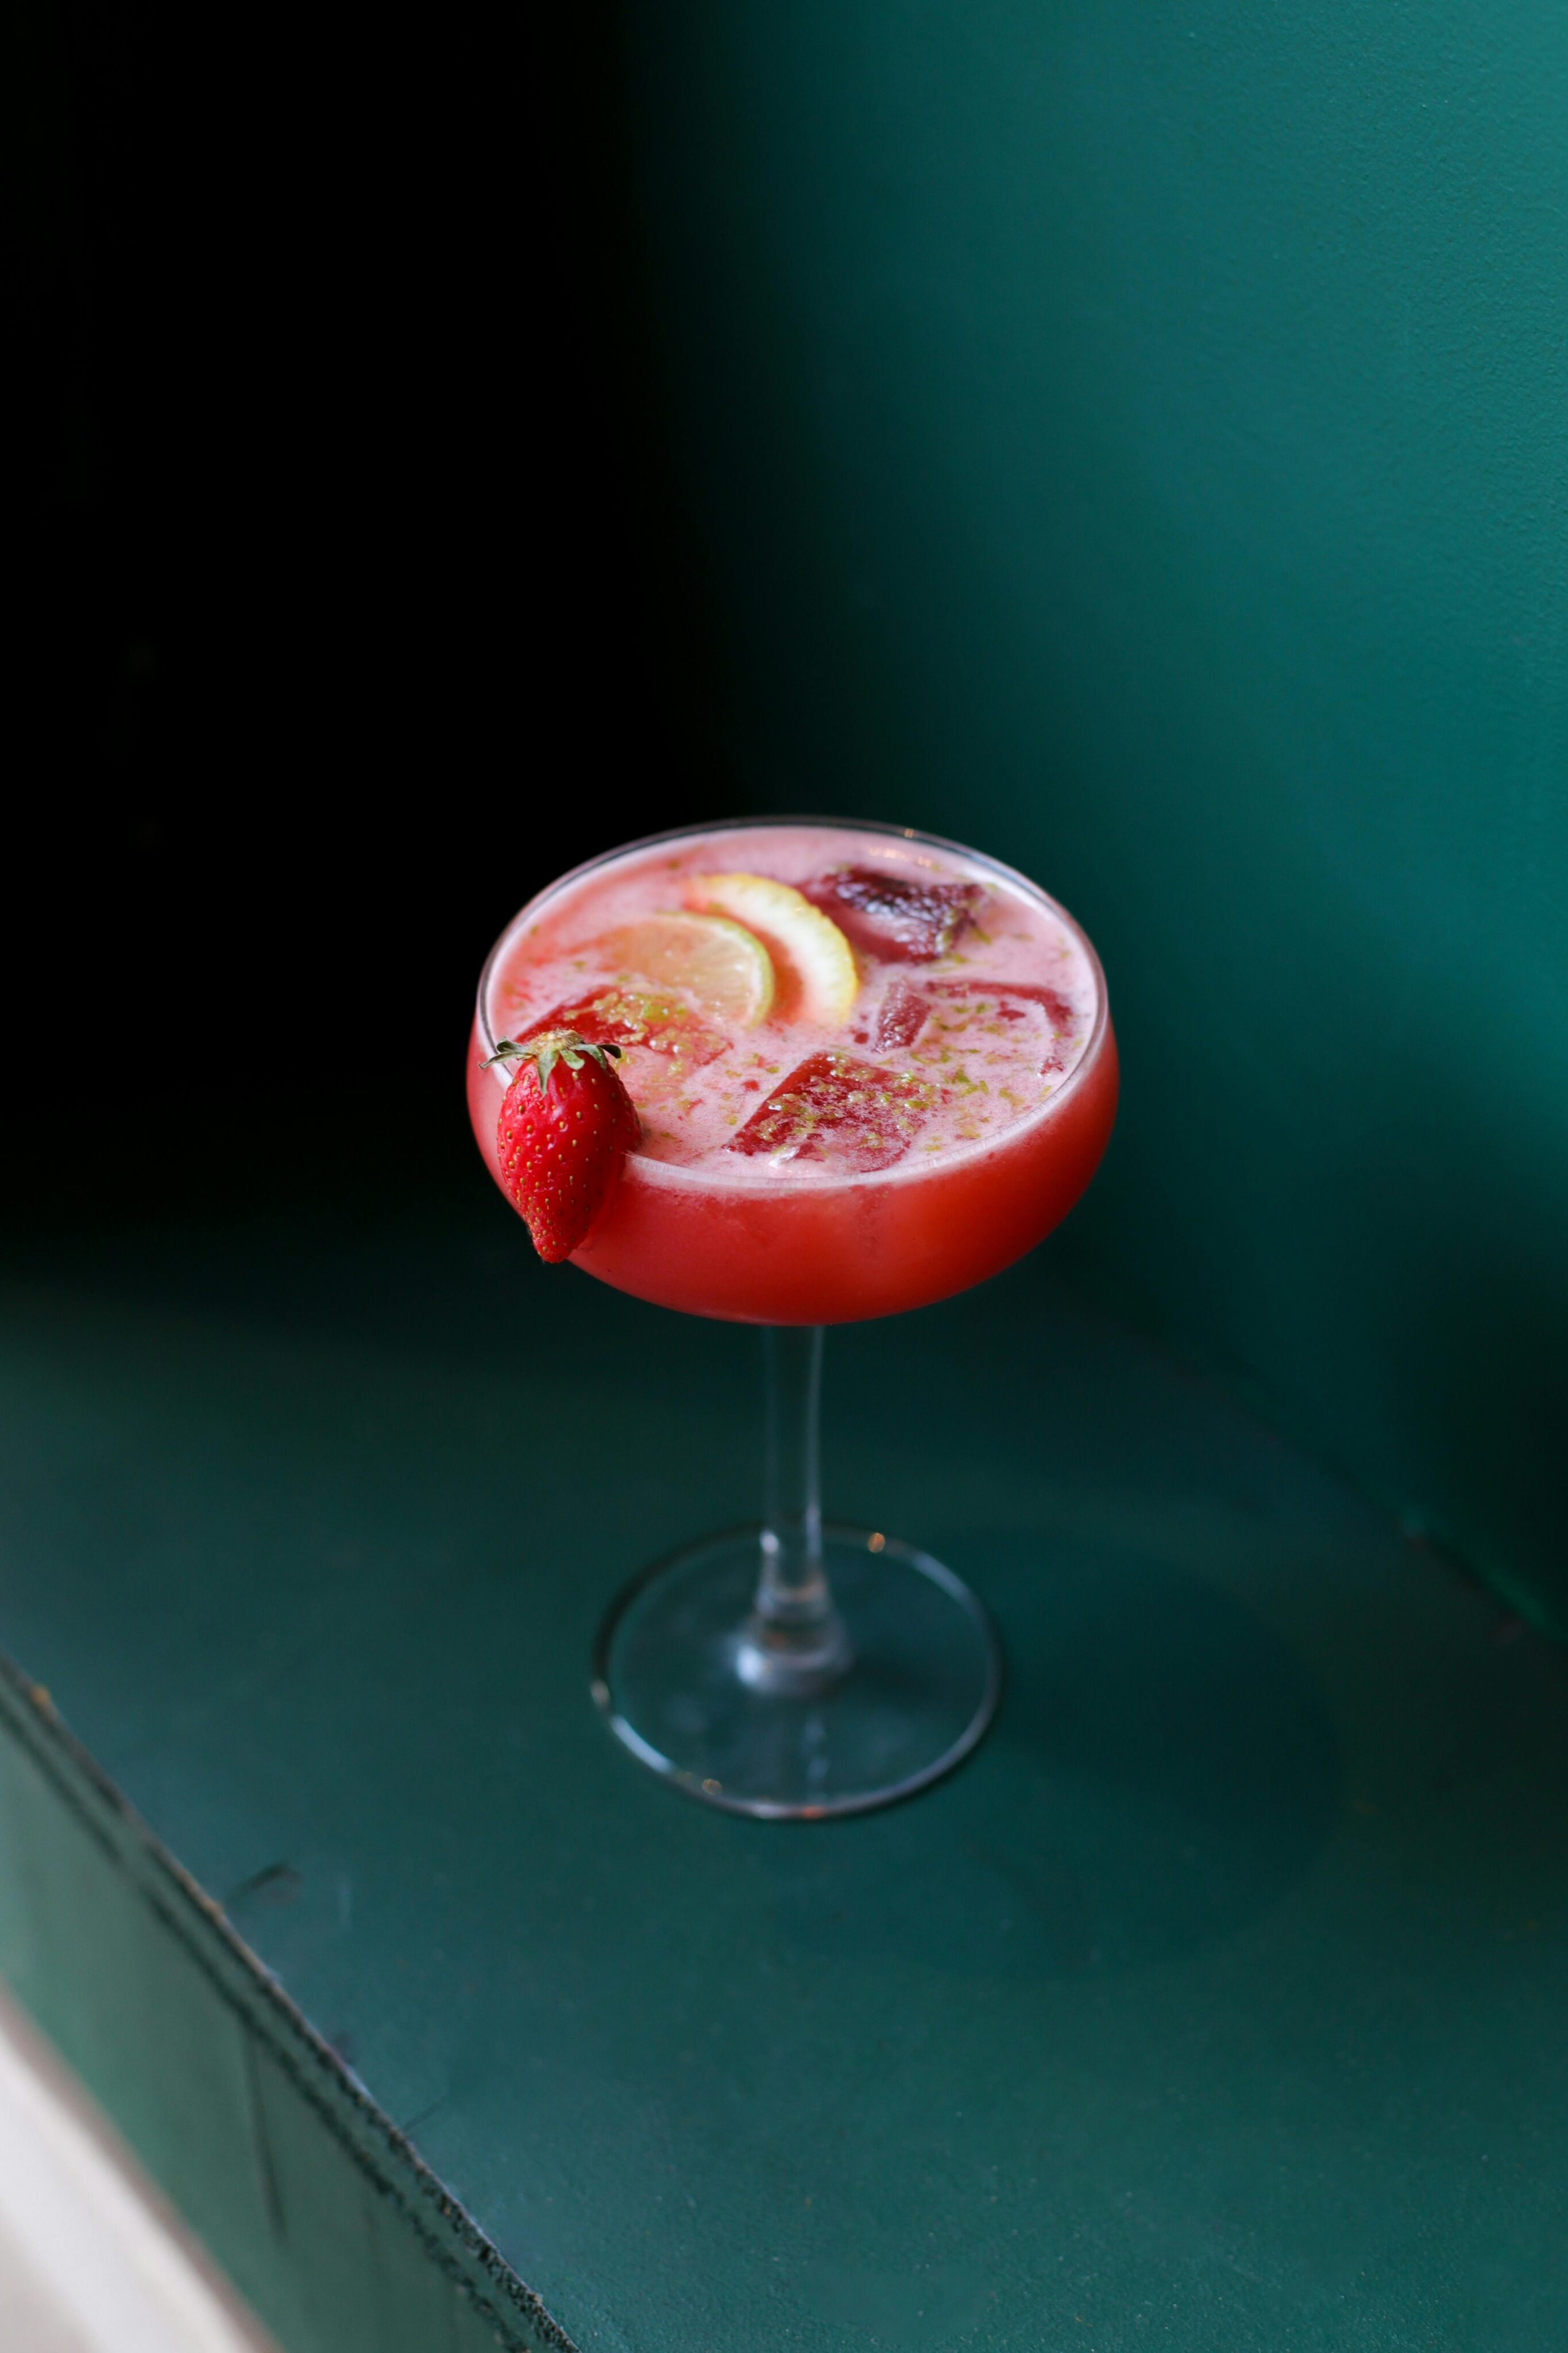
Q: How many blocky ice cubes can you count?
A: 4